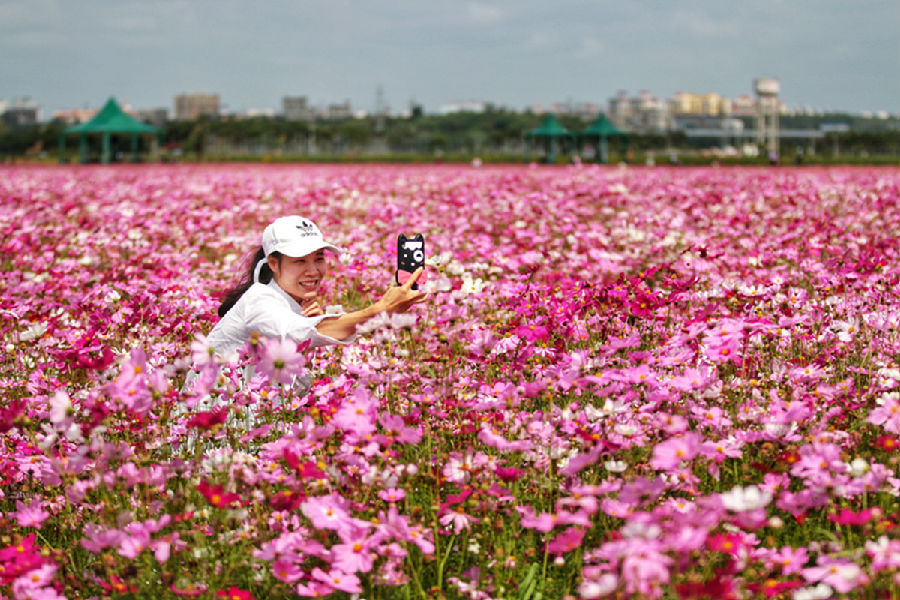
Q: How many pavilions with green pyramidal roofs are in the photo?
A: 3